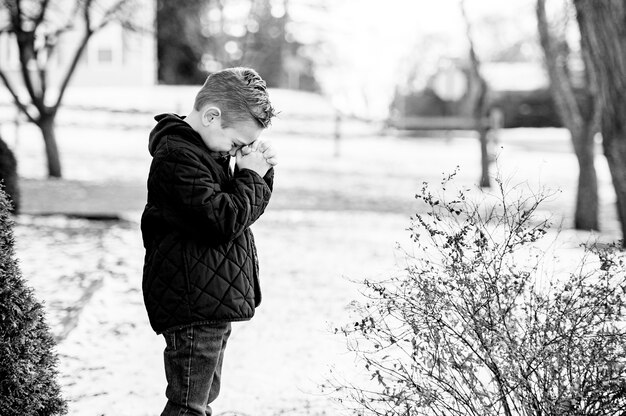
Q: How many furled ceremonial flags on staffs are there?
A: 0